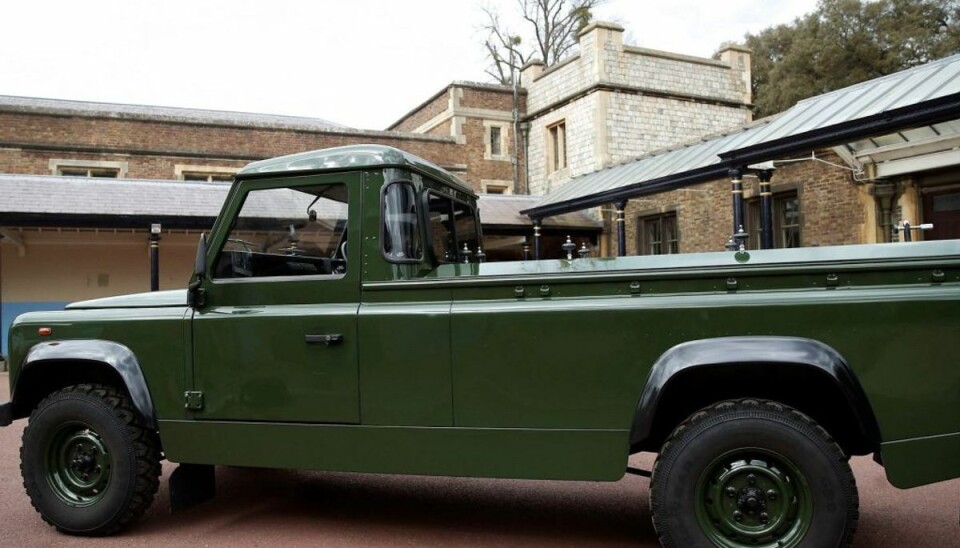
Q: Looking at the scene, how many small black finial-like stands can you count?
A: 6